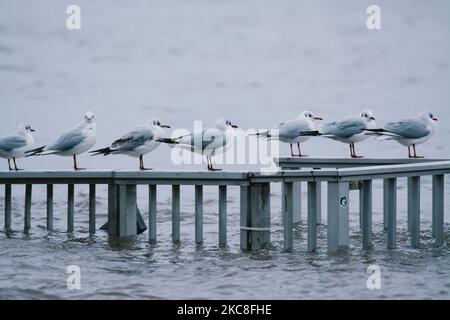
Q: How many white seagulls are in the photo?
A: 7